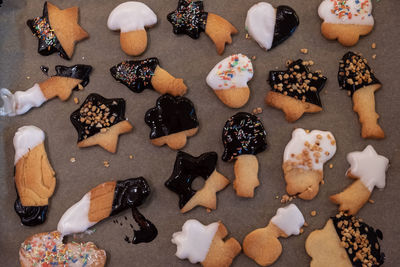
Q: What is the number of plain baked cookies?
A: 0